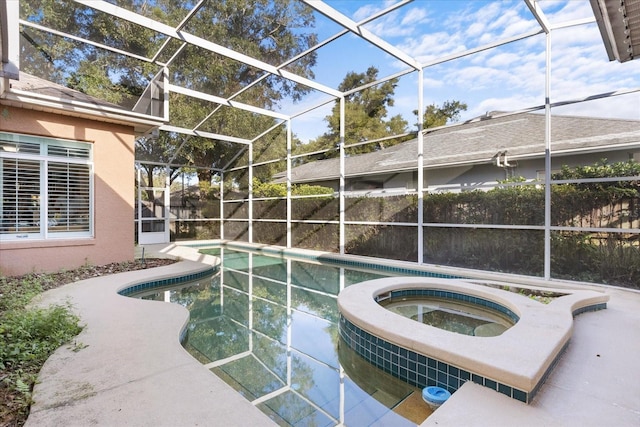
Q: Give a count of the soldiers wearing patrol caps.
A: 0